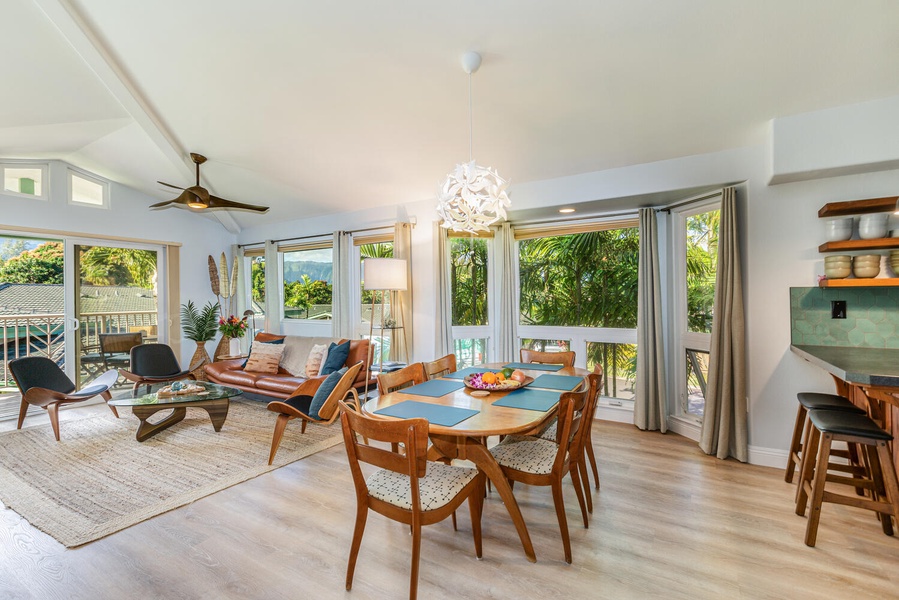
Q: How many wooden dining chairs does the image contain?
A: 6